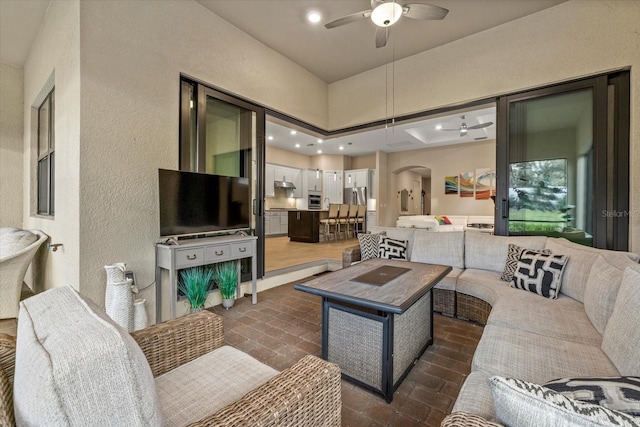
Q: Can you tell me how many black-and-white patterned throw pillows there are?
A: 6